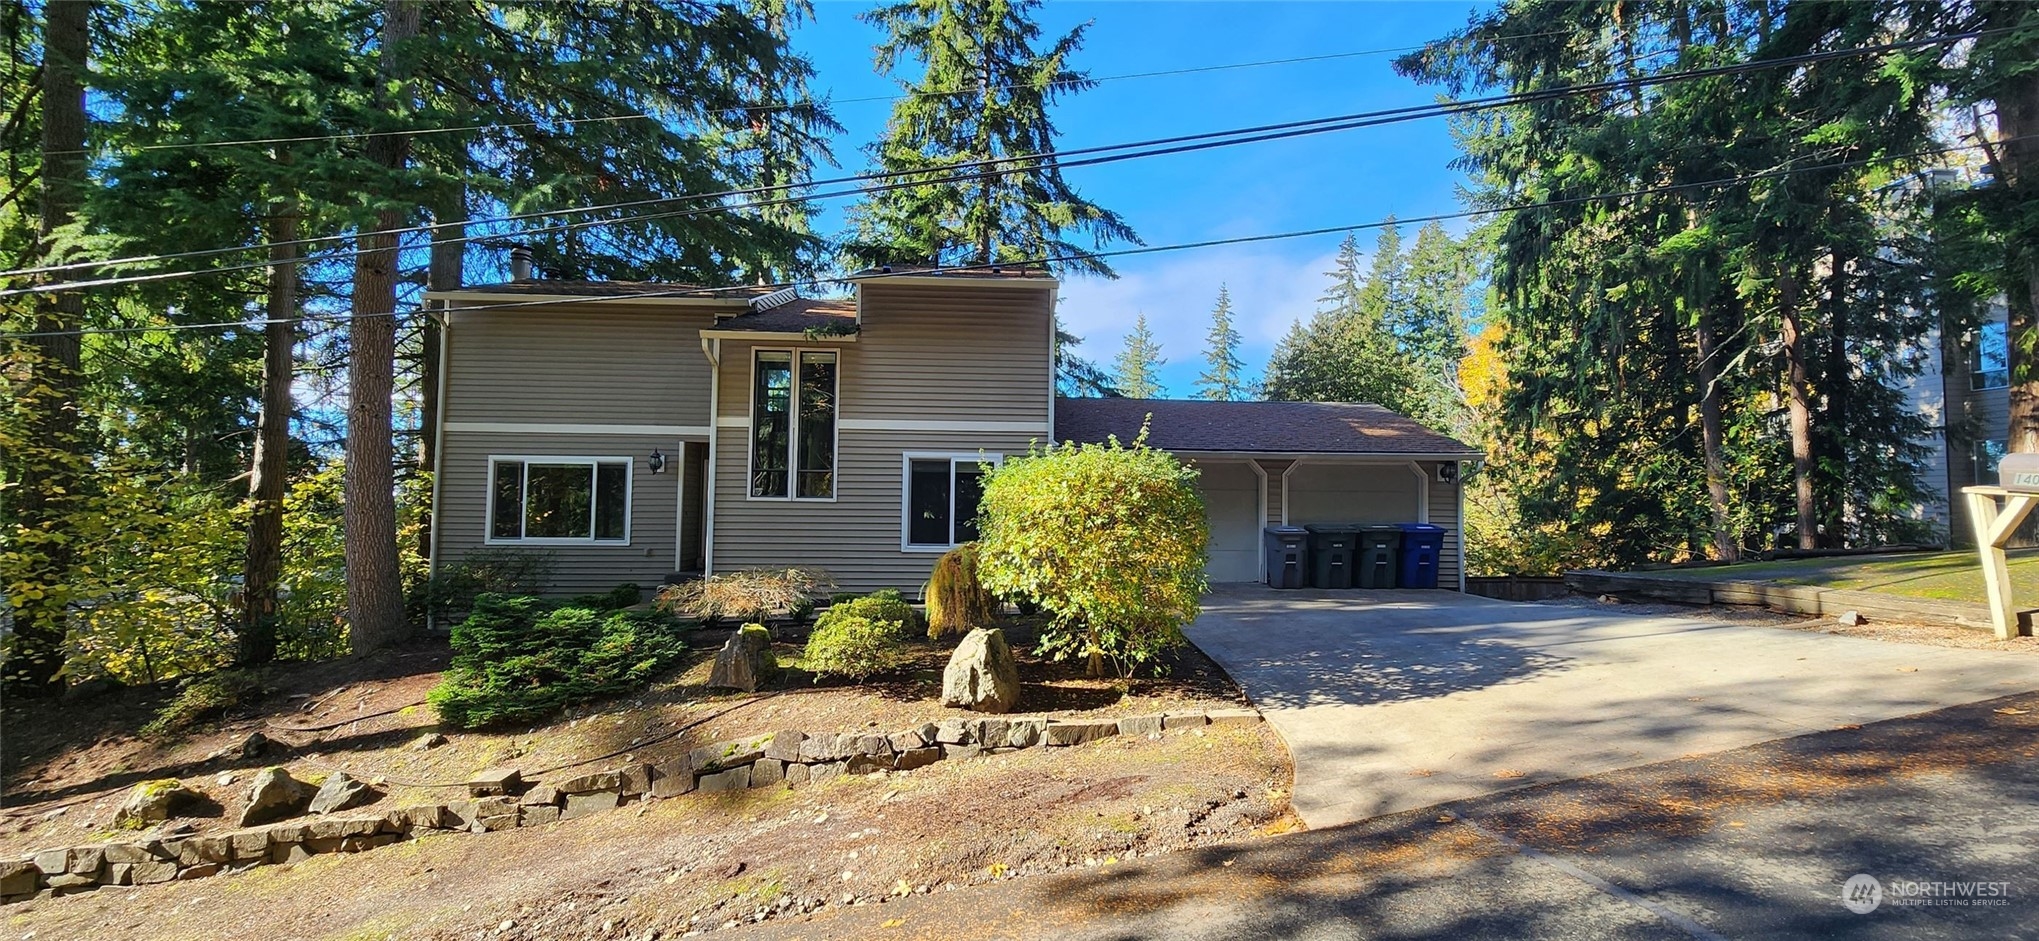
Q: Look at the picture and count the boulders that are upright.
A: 2